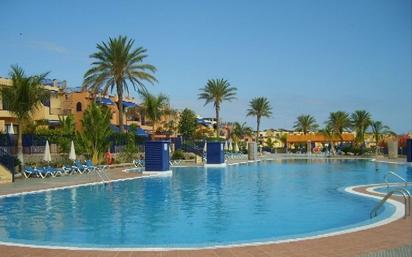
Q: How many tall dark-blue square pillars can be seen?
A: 2